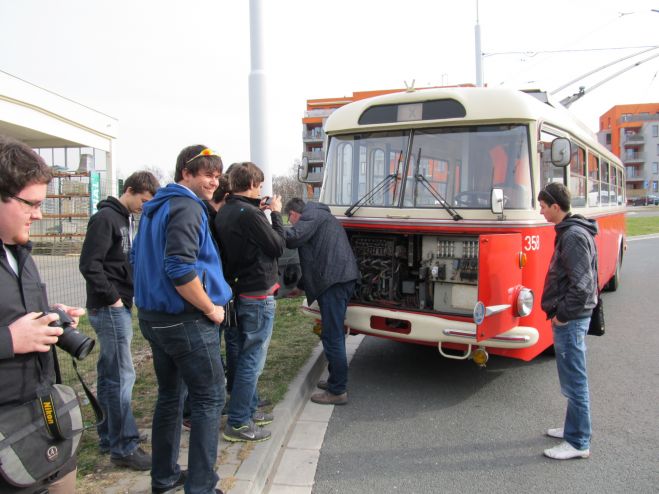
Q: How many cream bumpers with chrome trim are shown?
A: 1